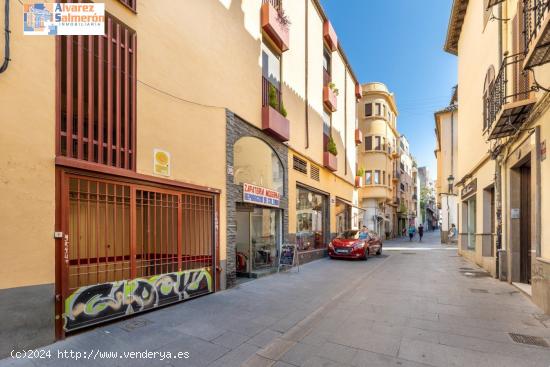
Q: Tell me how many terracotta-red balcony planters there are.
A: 8